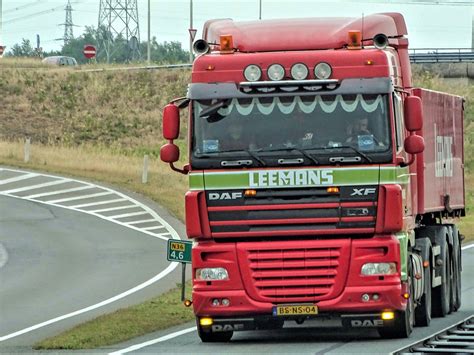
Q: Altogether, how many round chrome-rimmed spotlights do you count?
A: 4